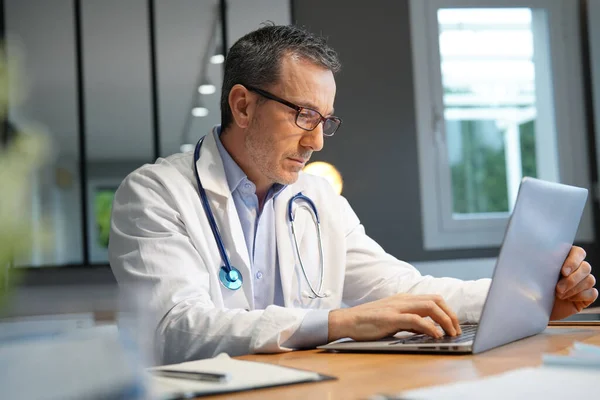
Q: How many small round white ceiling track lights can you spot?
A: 4